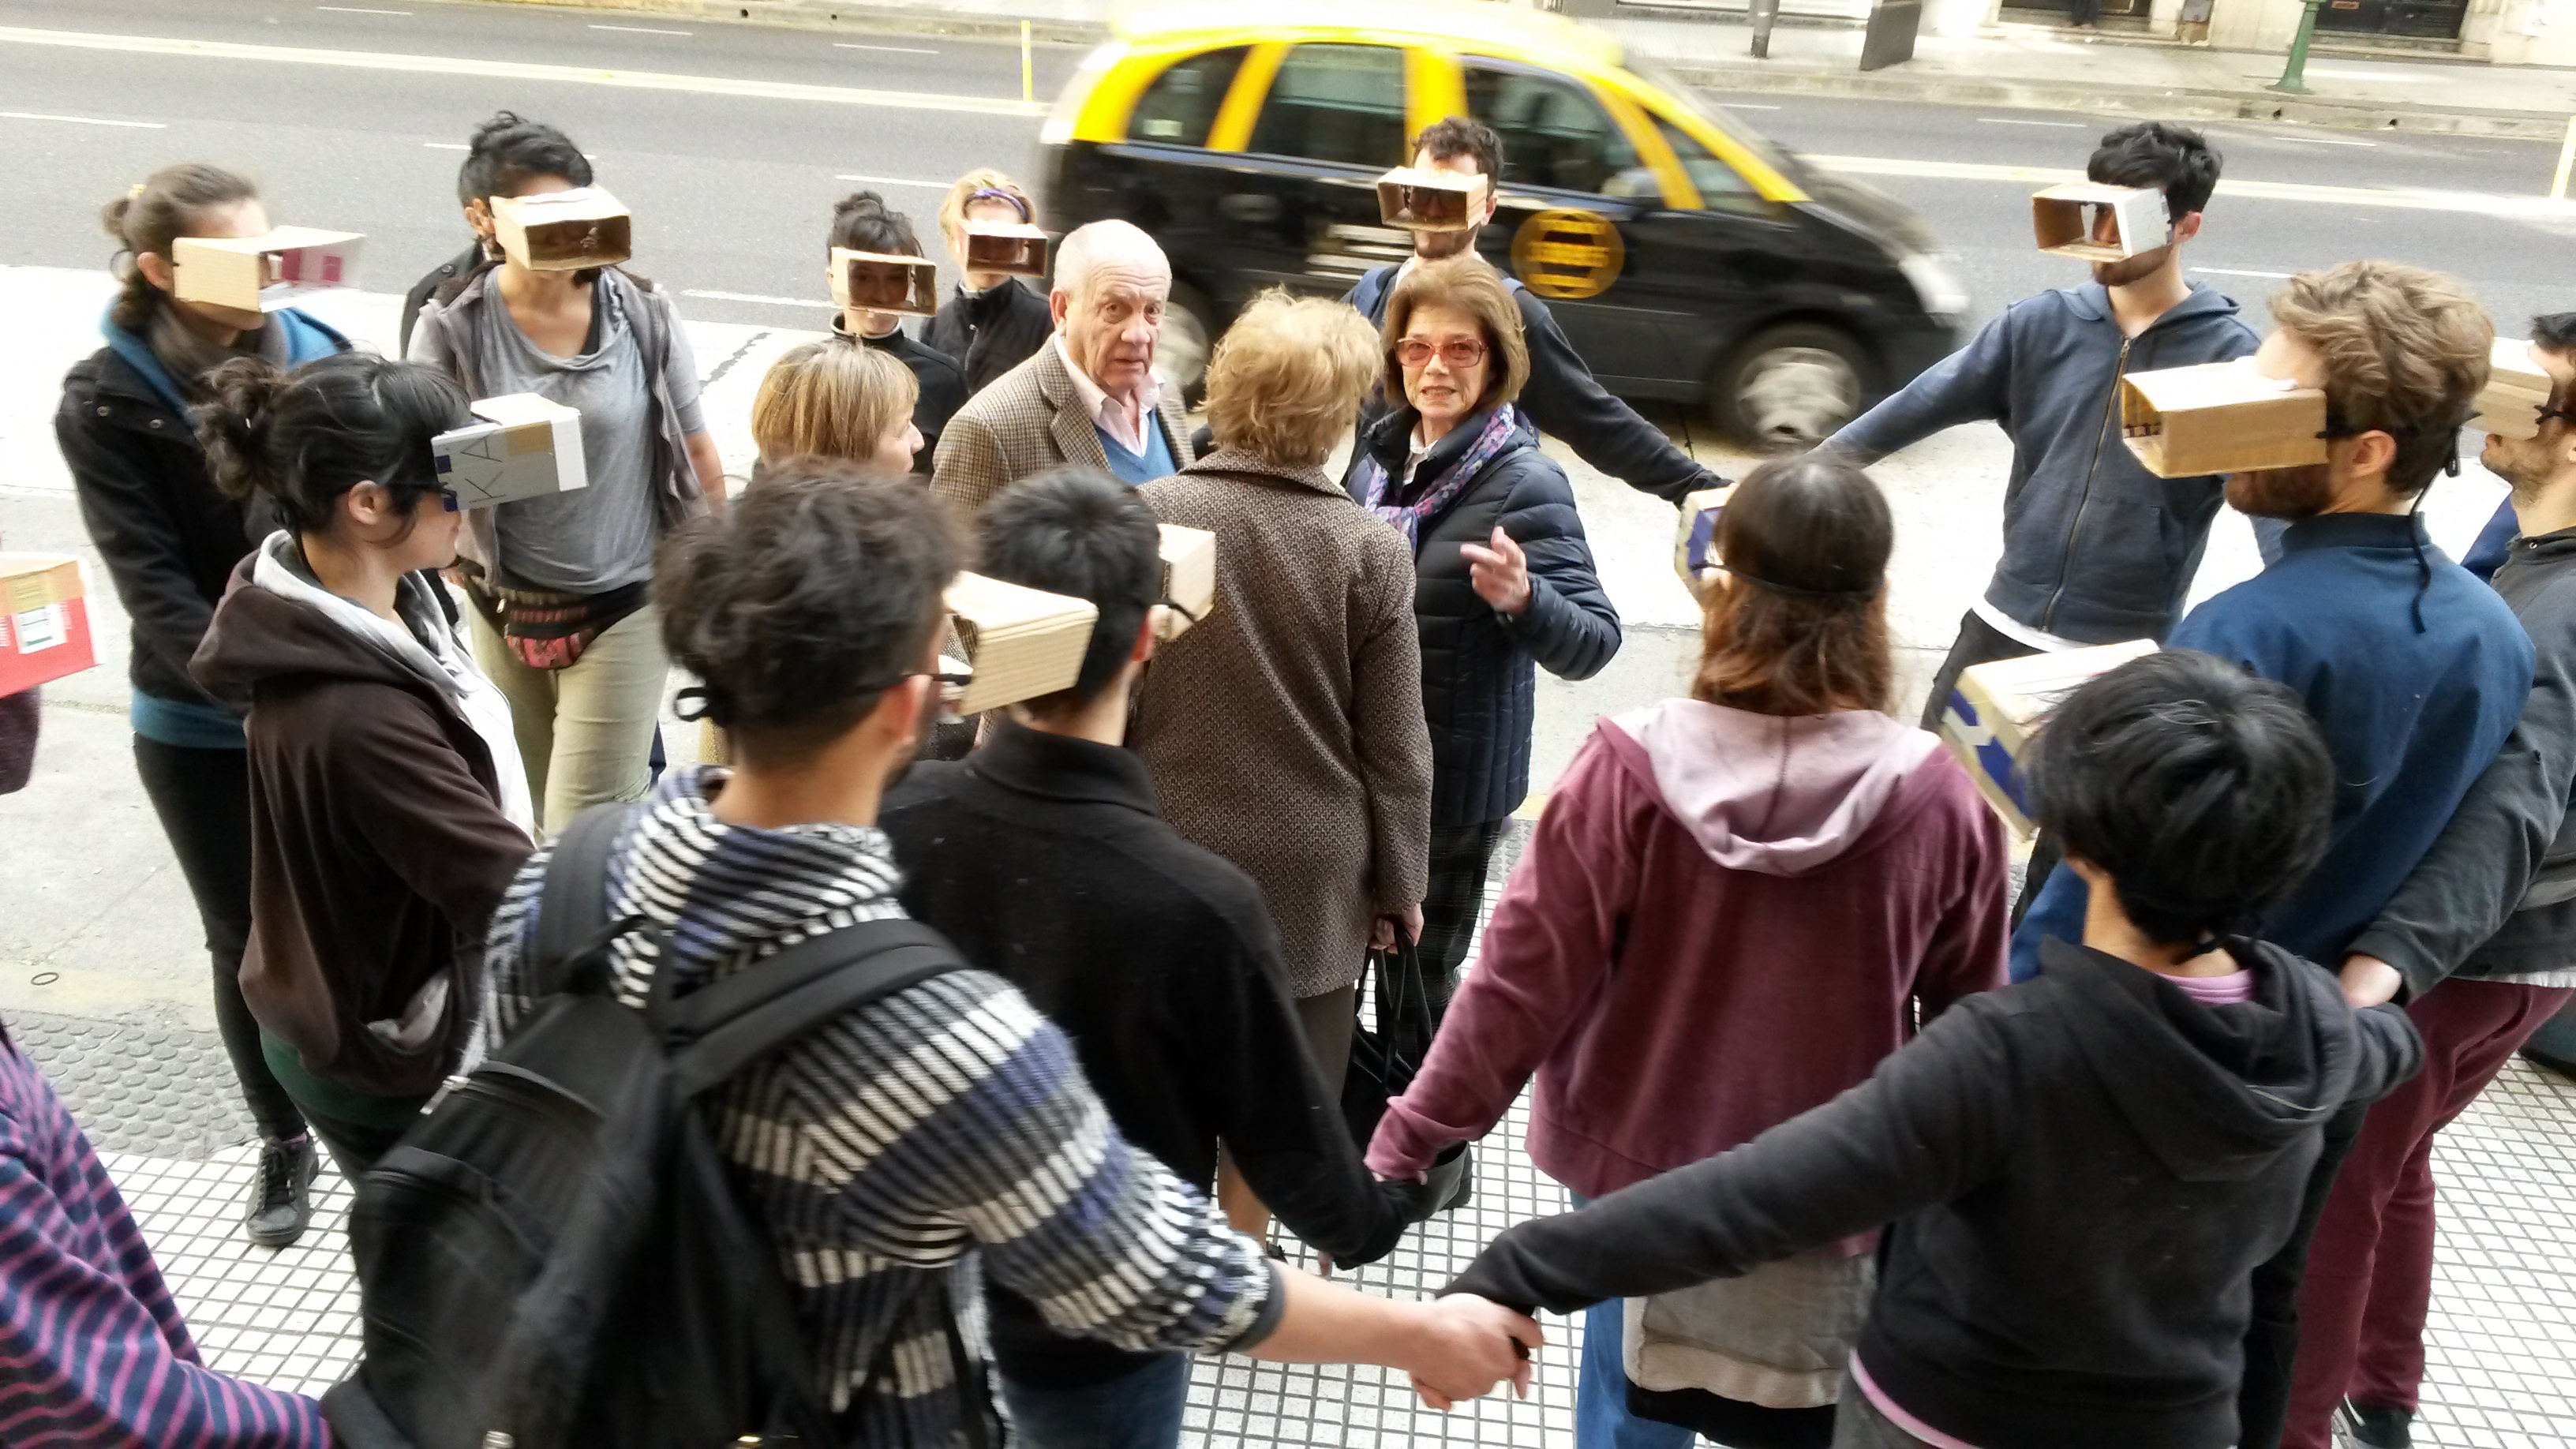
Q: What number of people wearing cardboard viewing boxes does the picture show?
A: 14